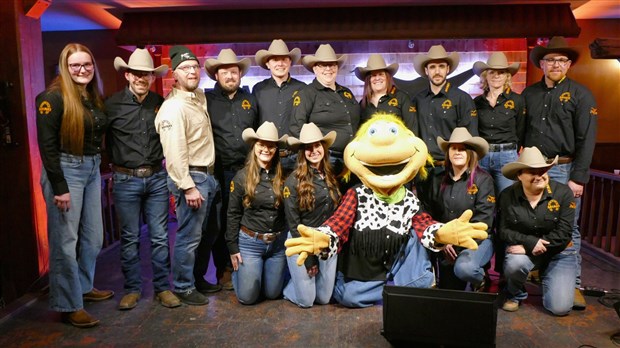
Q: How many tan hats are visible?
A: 11